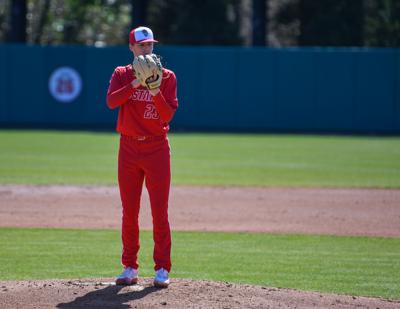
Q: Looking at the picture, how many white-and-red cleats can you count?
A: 2